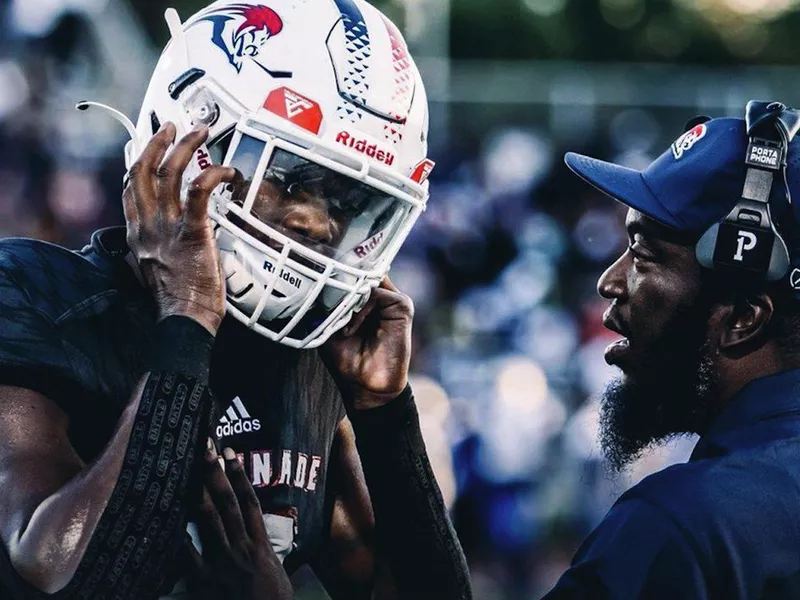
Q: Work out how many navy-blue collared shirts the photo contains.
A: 1